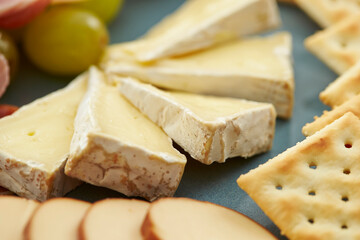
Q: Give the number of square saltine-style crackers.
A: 5